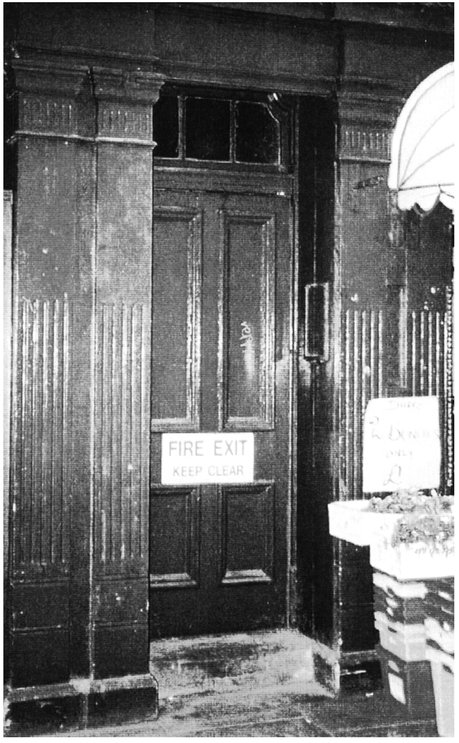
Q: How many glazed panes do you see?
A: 3